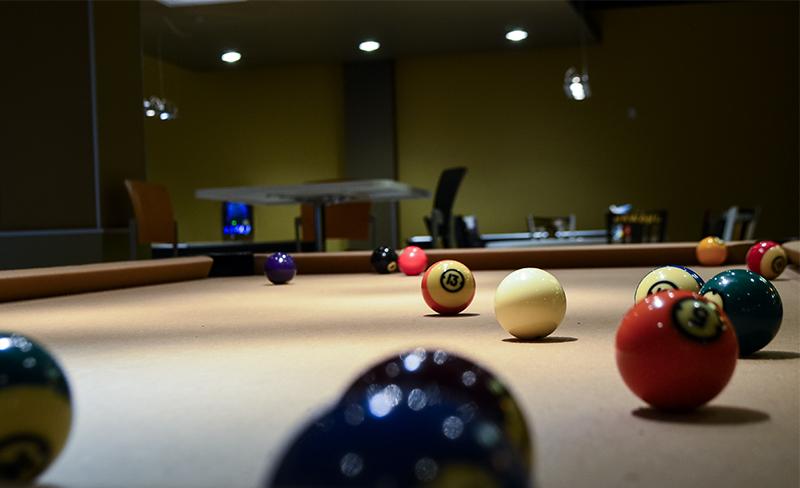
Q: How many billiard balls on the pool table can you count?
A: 13